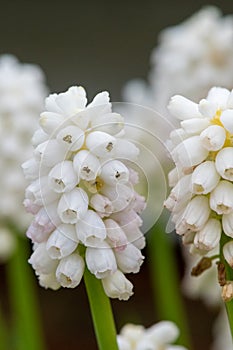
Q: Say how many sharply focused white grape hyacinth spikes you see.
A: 2